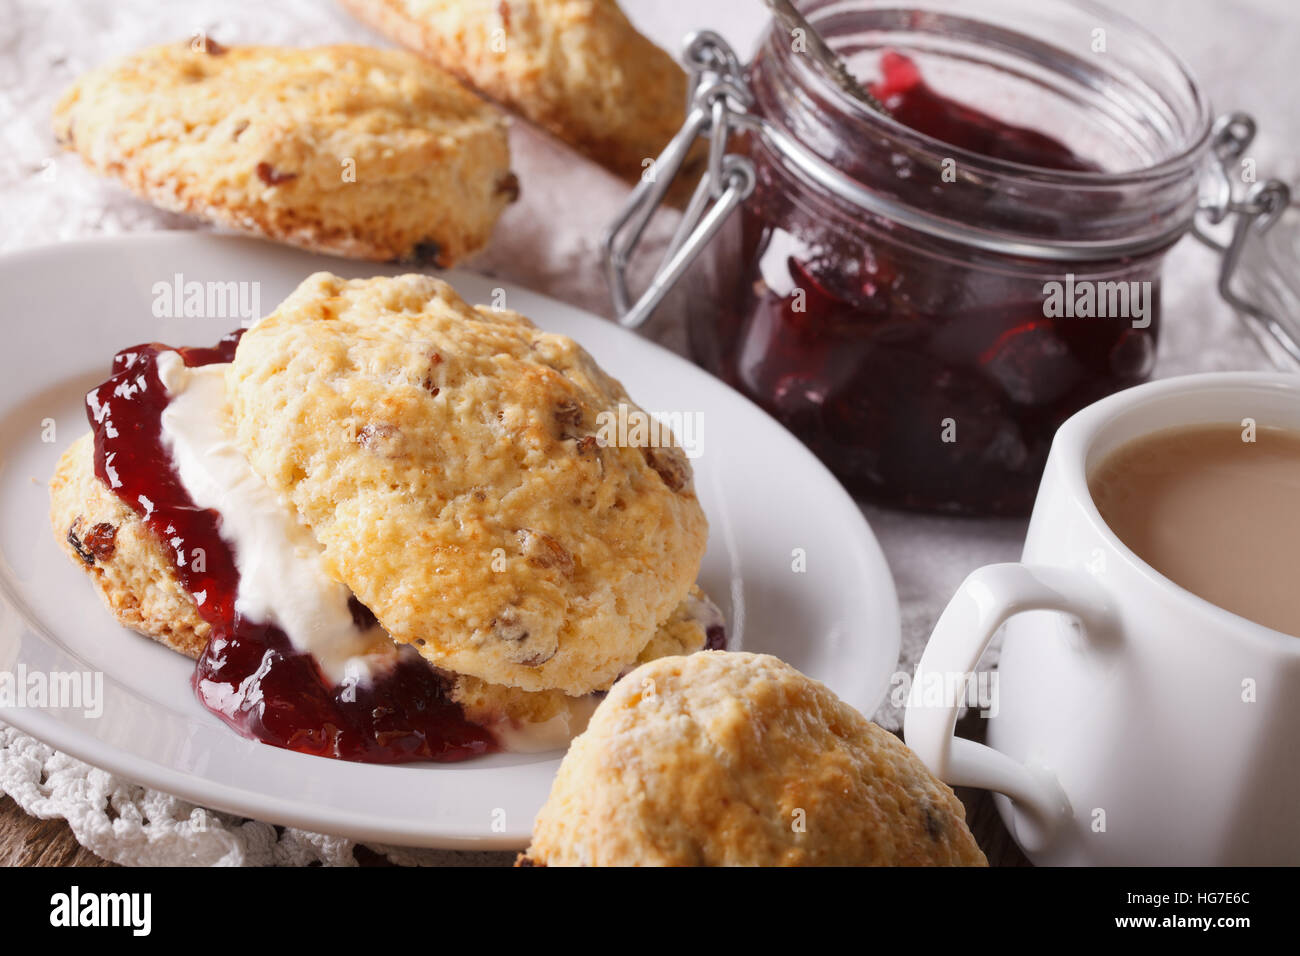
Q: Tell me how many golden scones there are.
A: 4